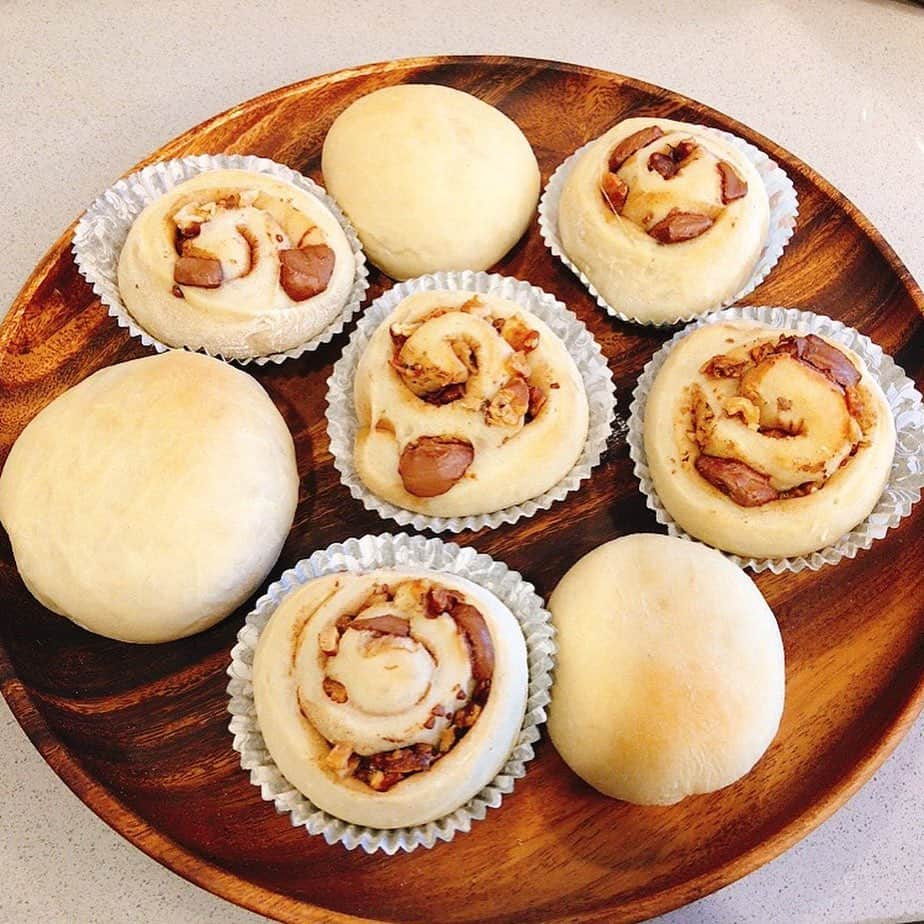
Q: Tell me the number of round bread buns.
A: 3